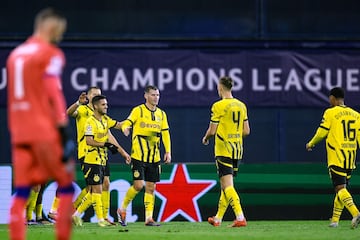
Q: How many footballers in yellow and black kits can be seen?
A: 5